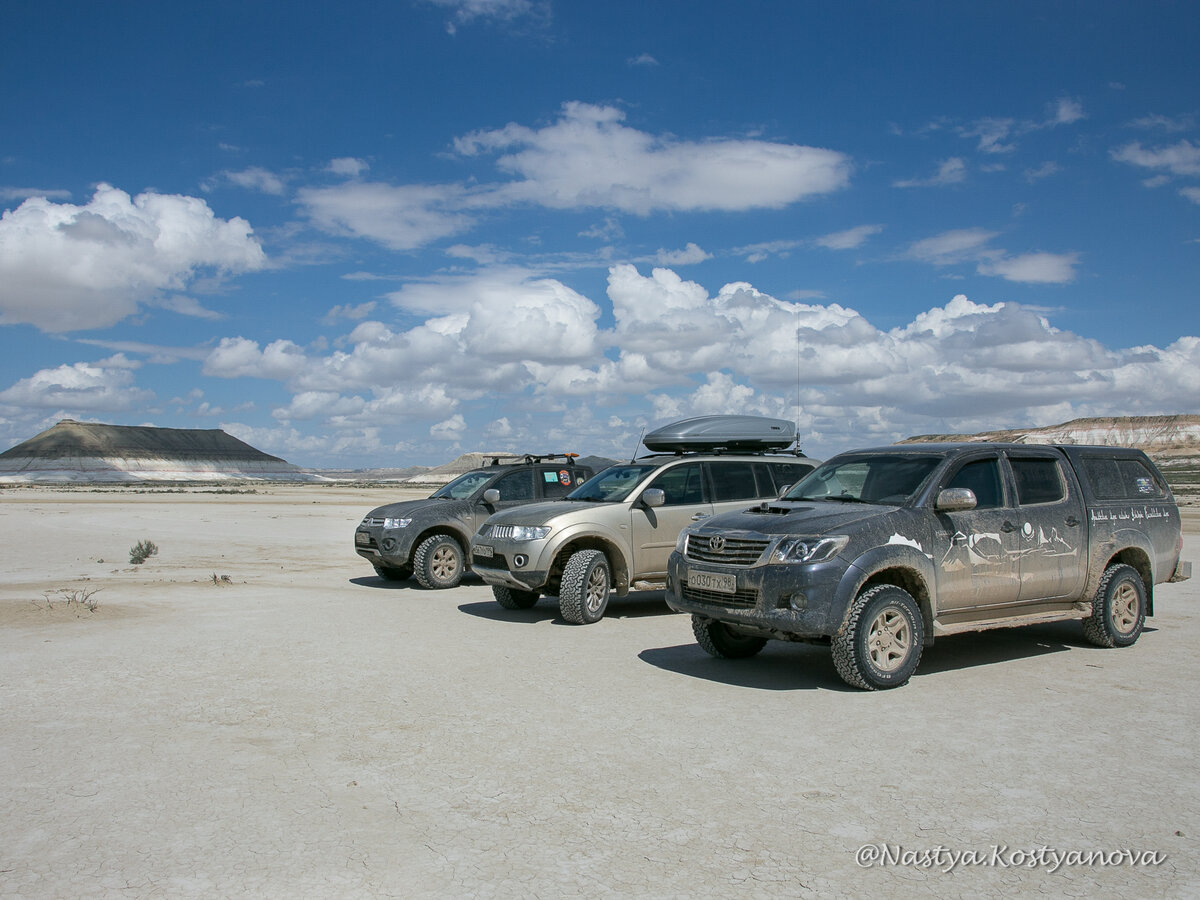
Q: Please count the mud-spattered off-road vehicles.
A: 3